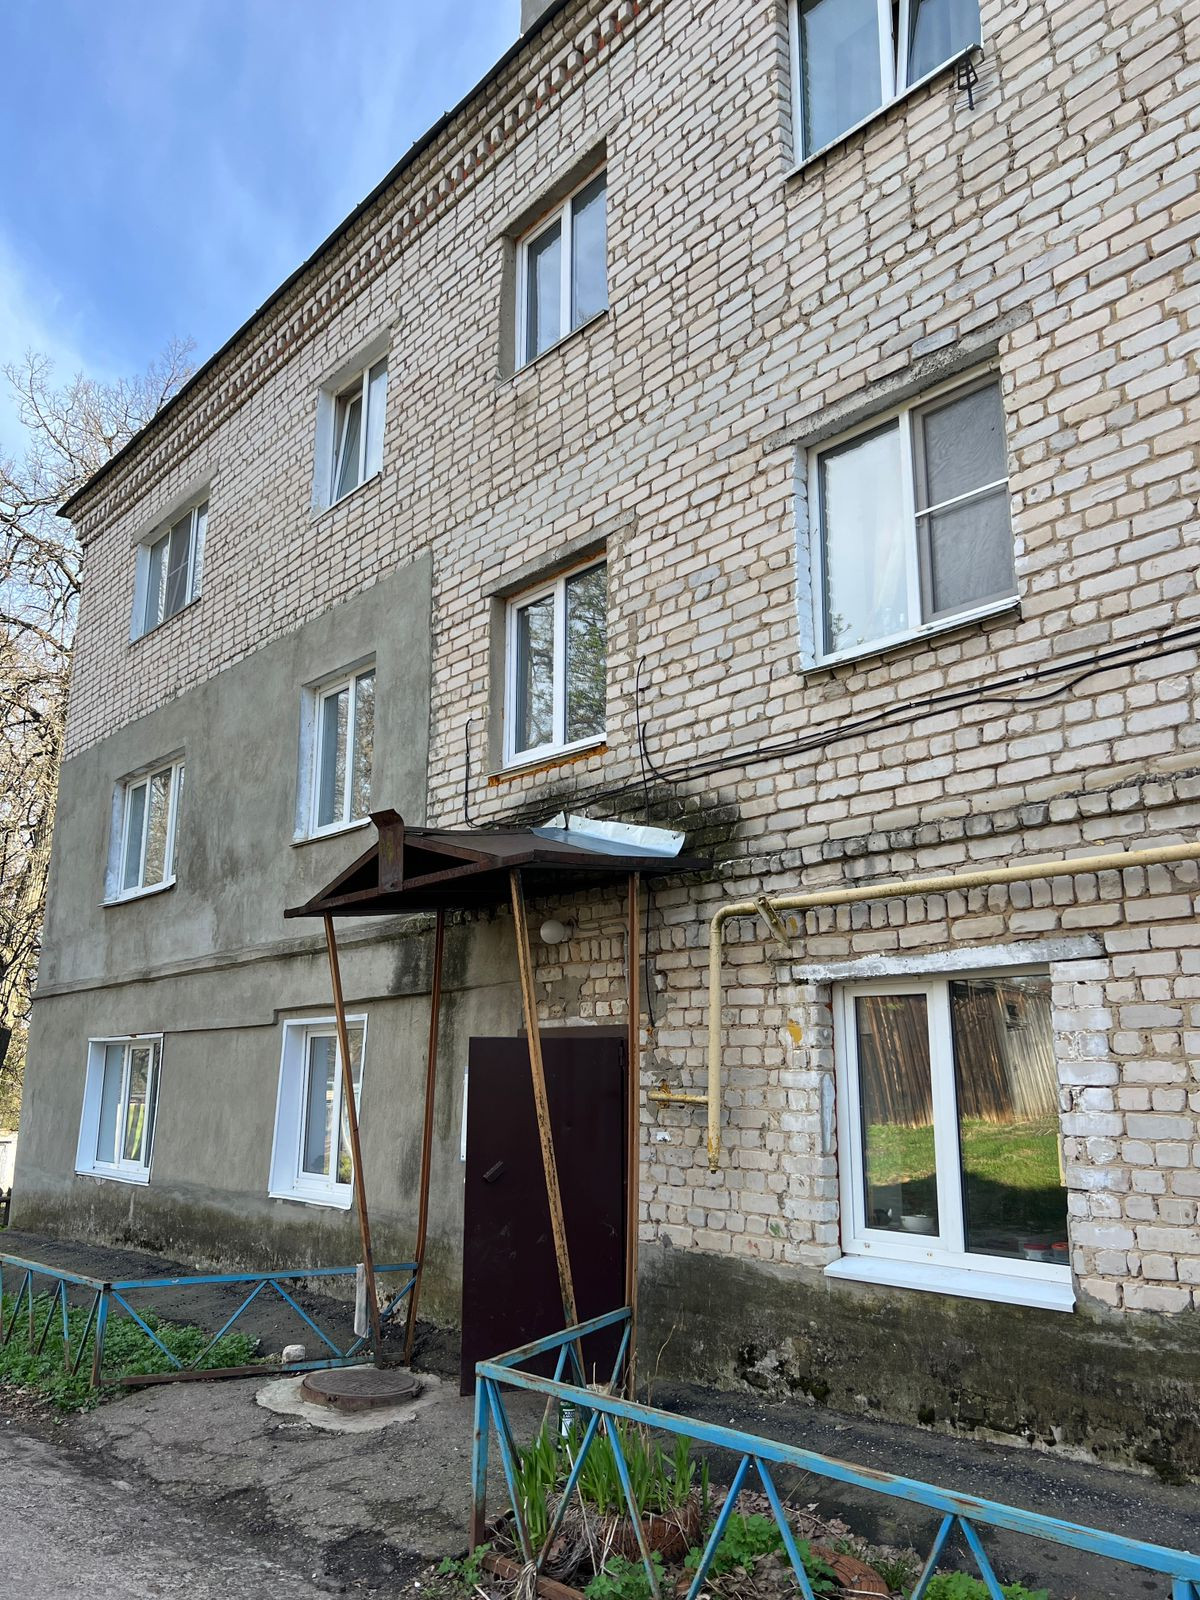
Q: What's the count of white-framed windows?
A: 11